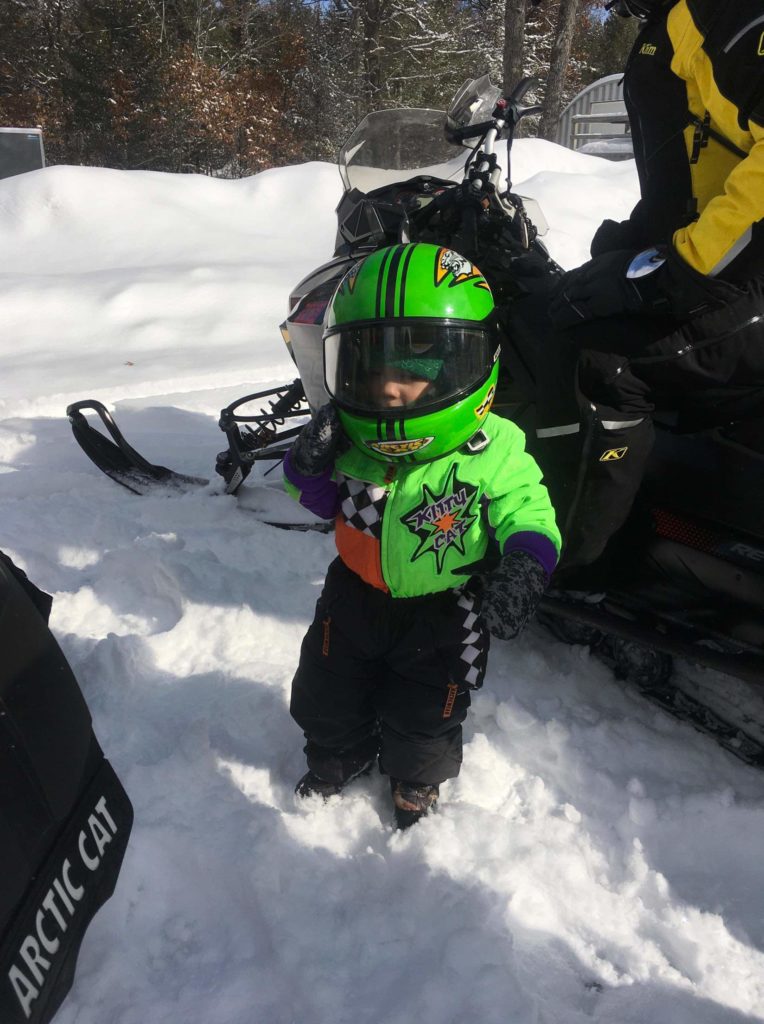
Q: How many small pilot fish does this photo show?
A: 0